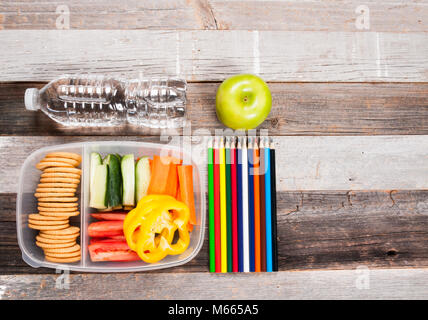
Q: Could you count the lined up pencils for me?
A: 12